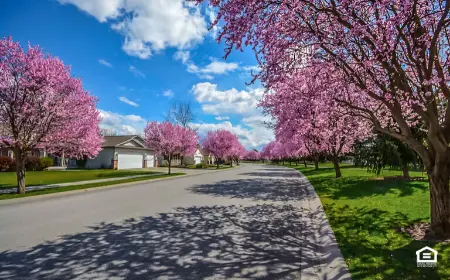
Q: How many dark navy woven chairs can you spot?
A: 0